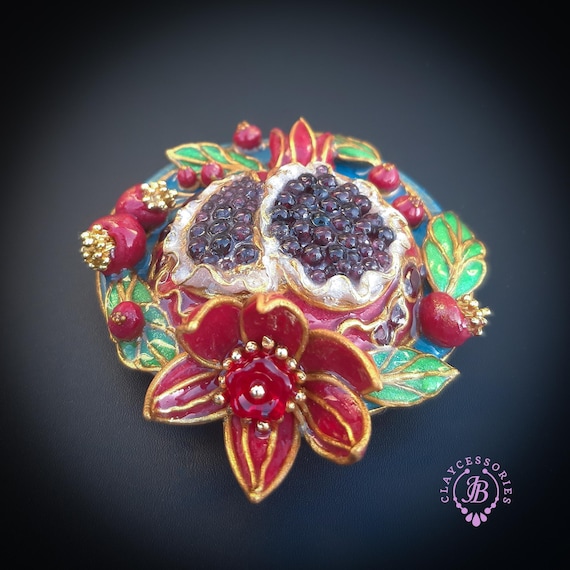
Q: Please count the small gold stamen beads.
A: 13